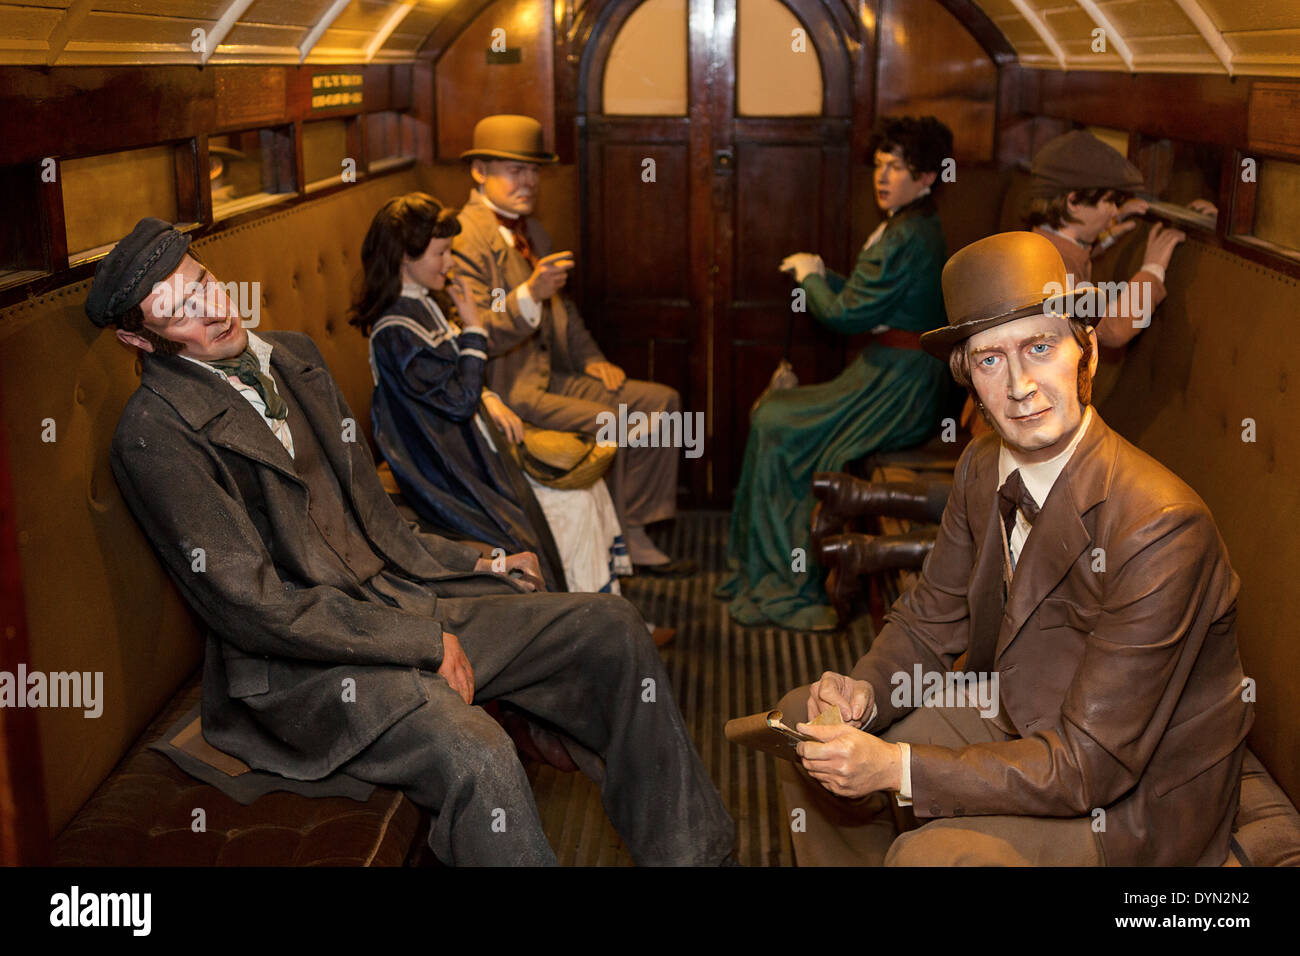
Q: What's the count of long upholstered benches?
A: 2